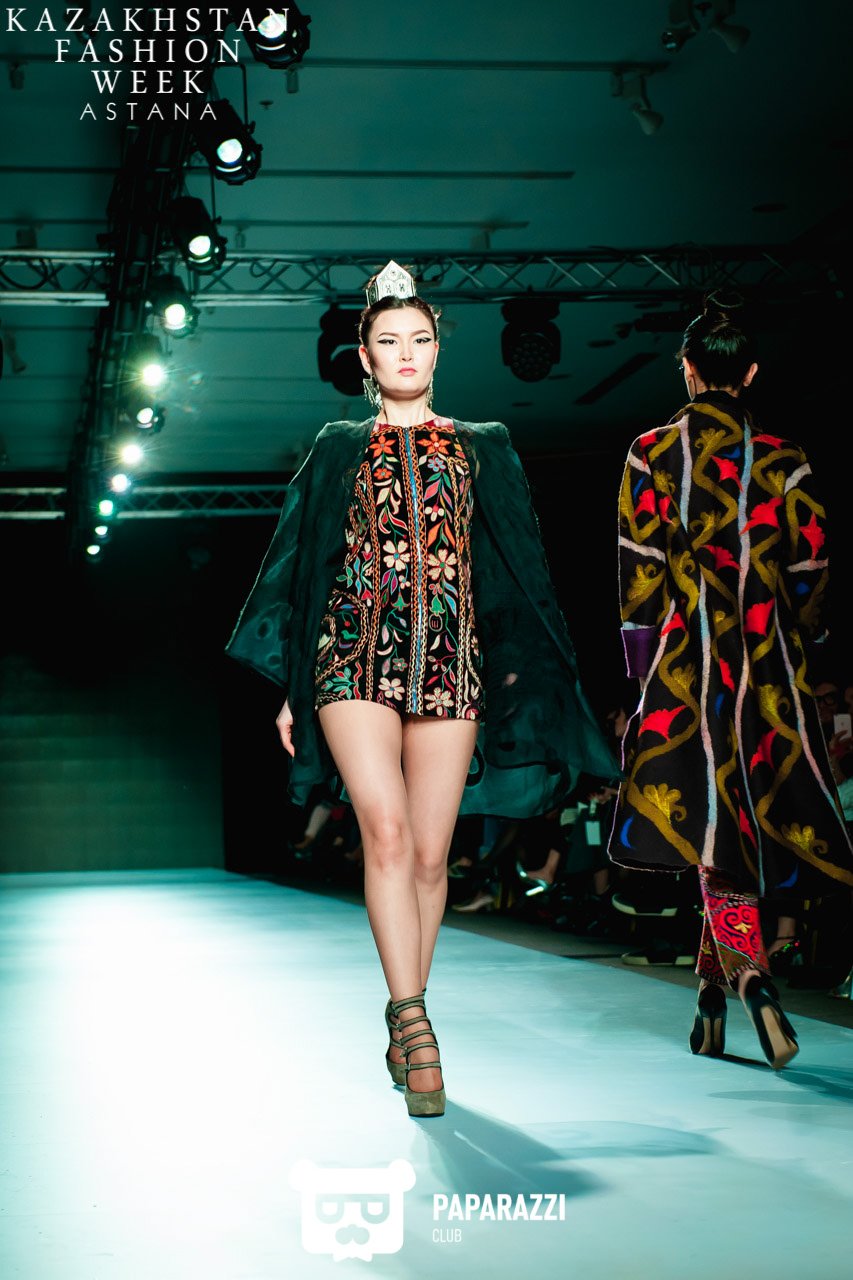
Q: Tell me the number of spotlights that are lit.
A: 11